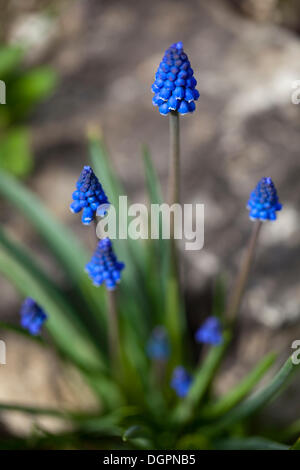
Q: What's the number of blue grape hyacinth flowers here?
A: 8